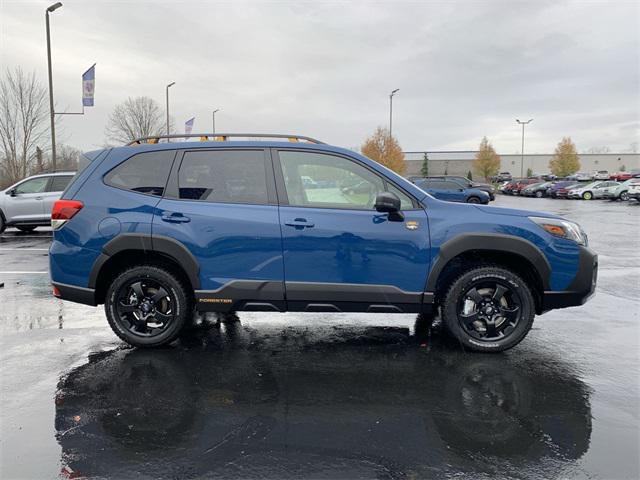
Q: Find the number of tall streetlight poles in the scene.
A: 5